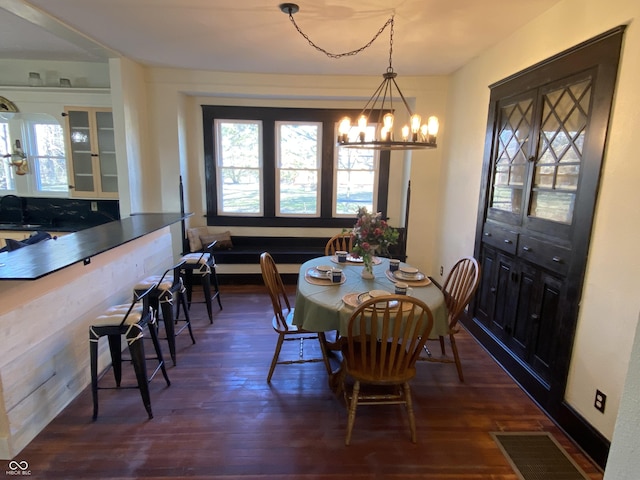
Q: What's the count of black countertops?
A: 2